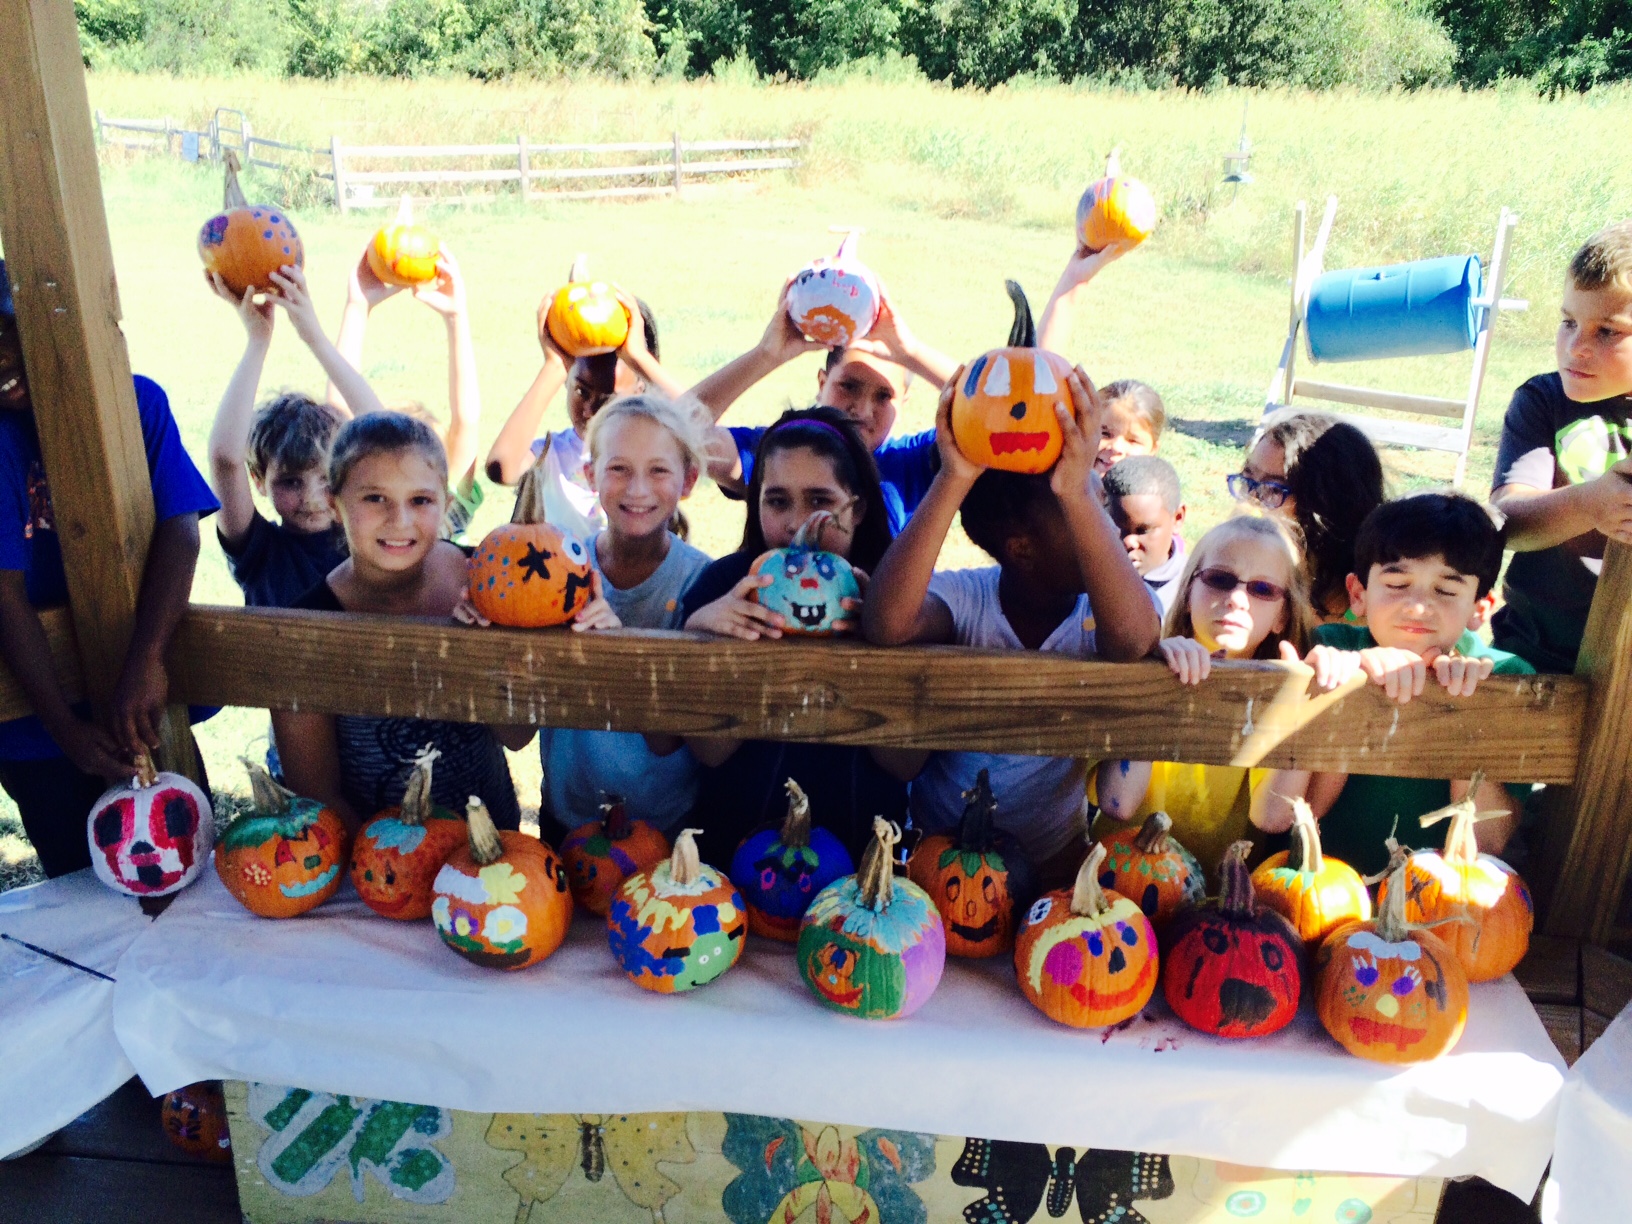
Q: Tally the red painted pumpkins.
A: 1